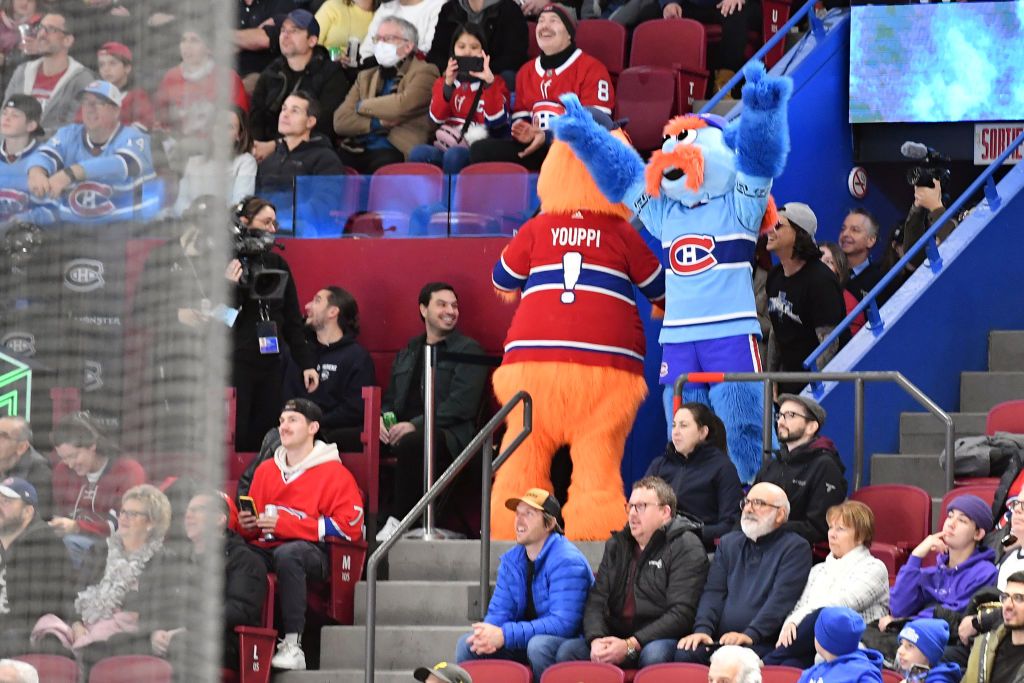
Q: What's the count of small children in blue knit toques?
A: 2